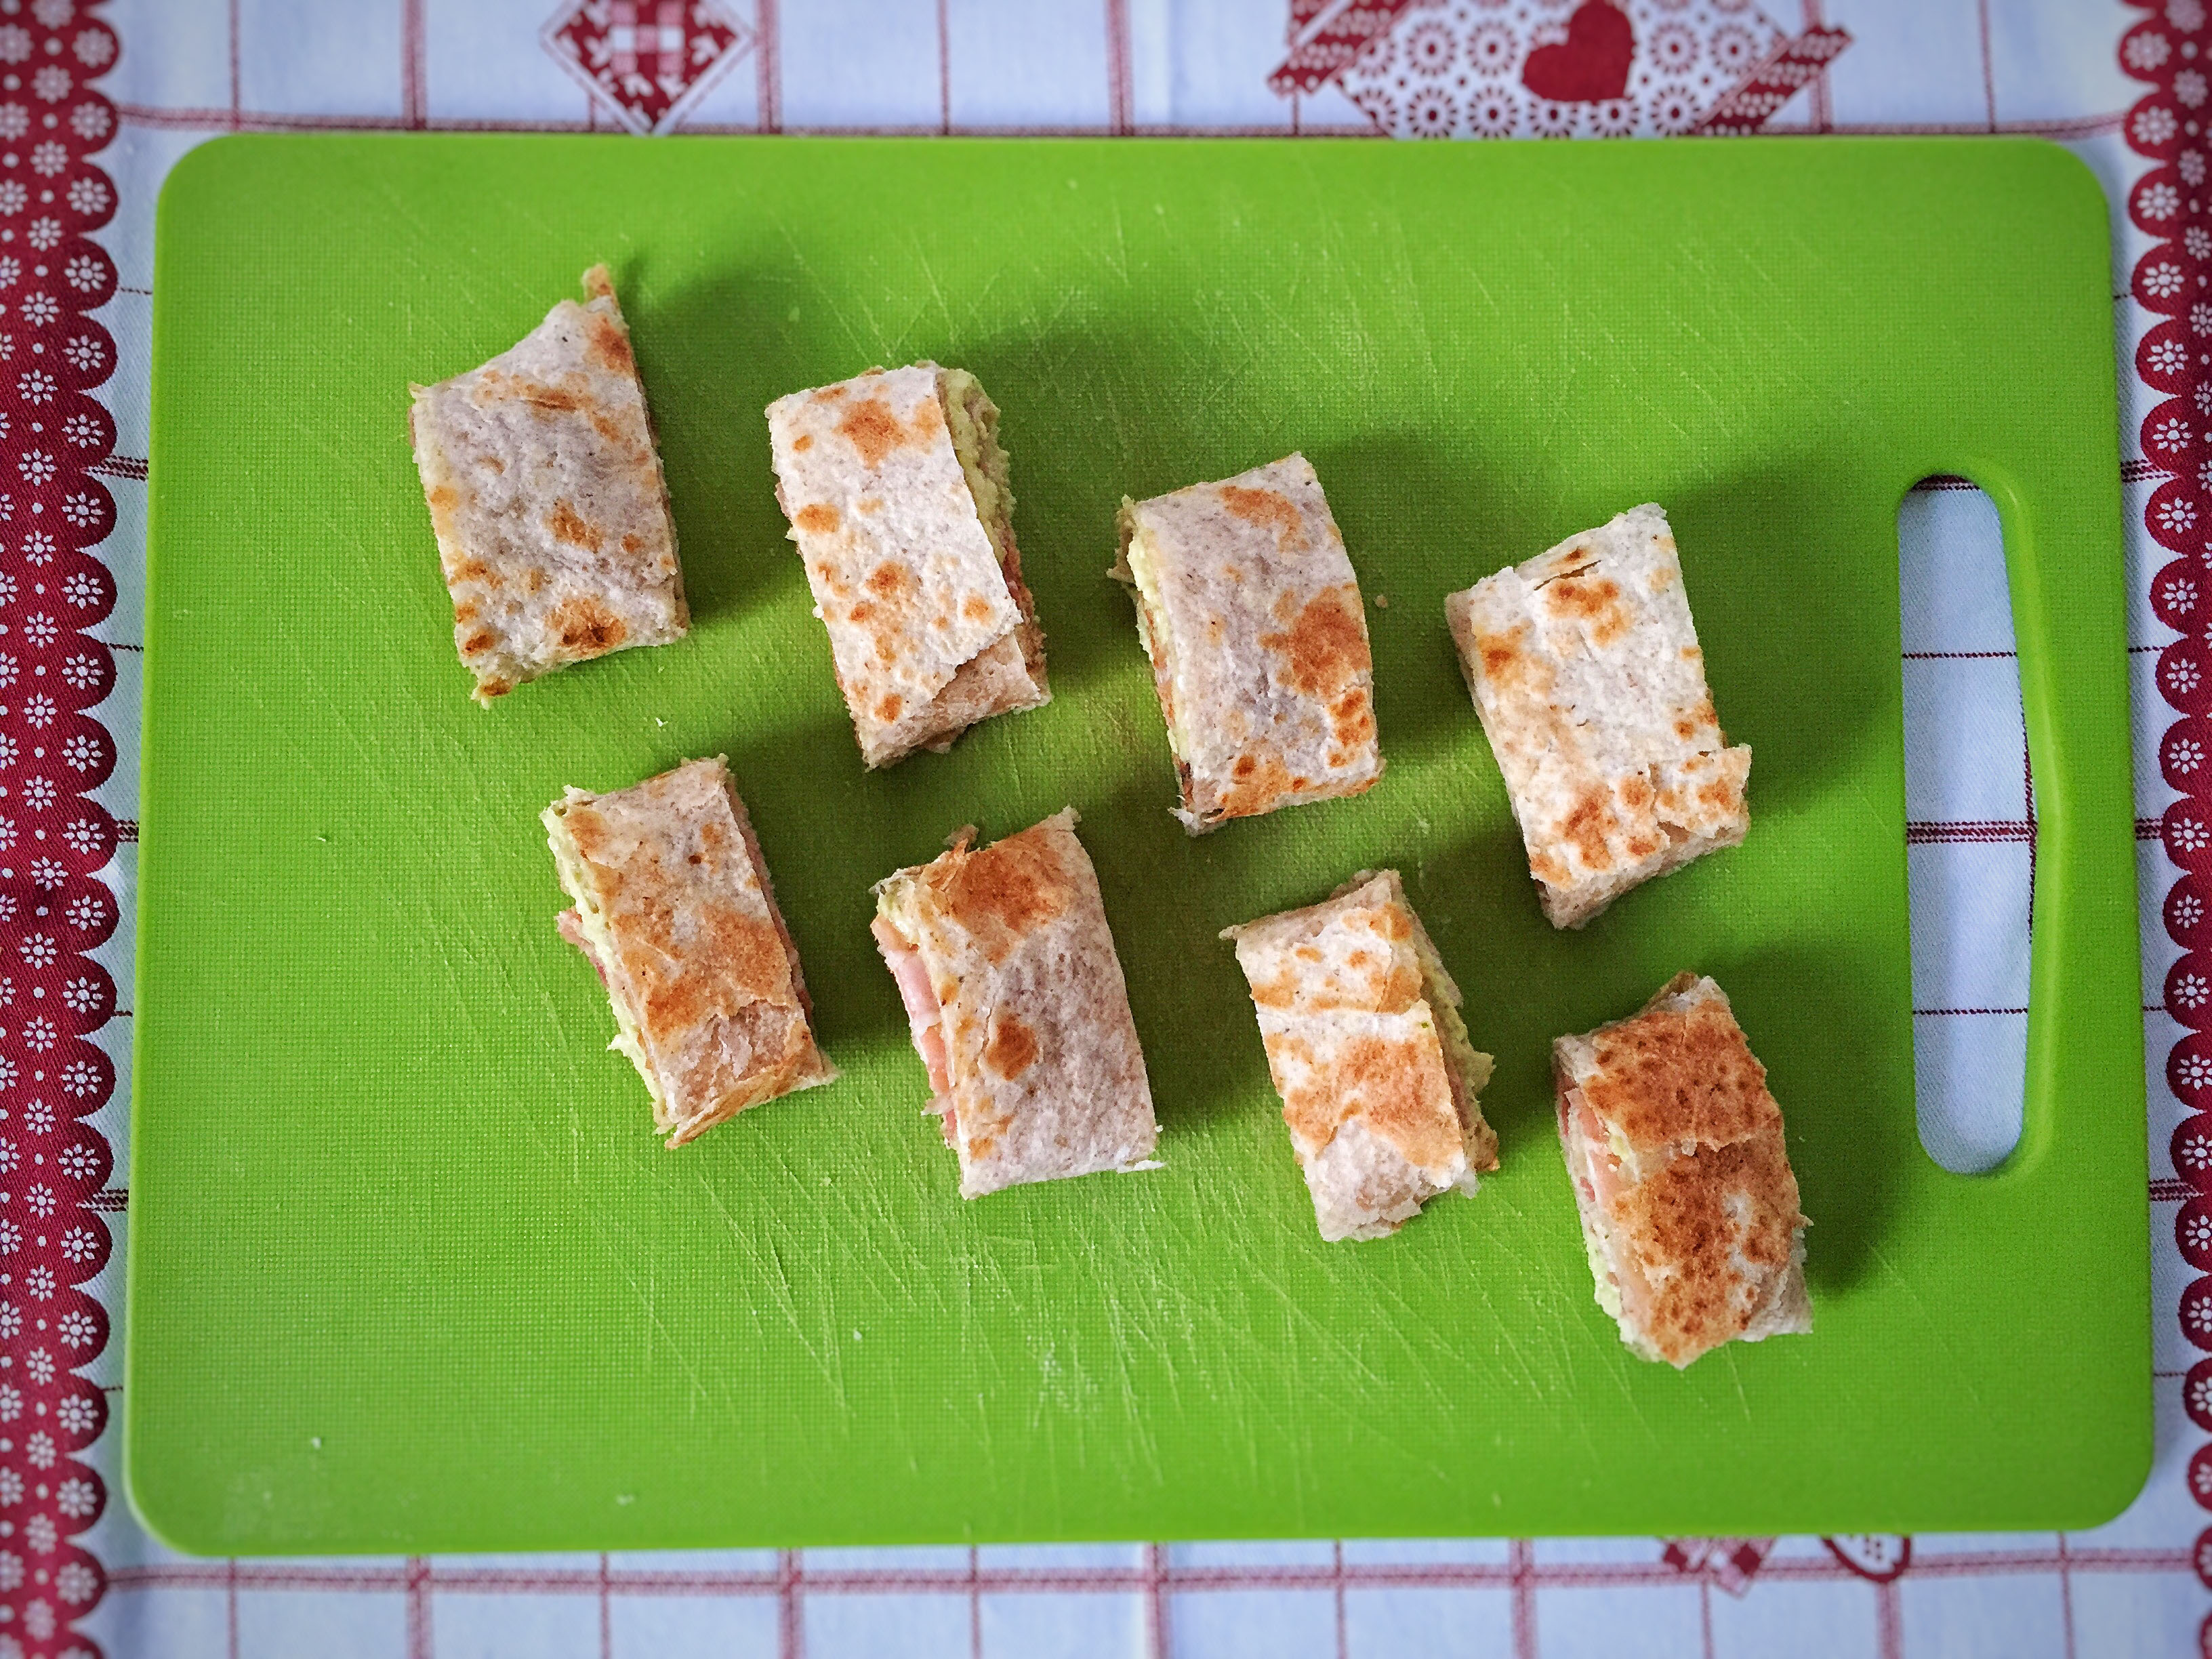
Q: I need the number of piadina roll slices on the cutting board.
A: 8